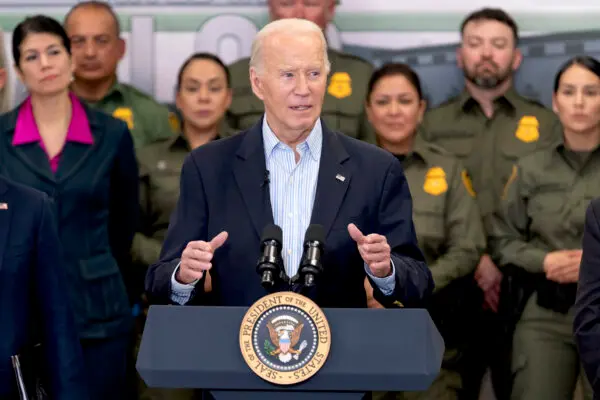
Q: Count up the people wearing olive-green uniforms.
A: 6